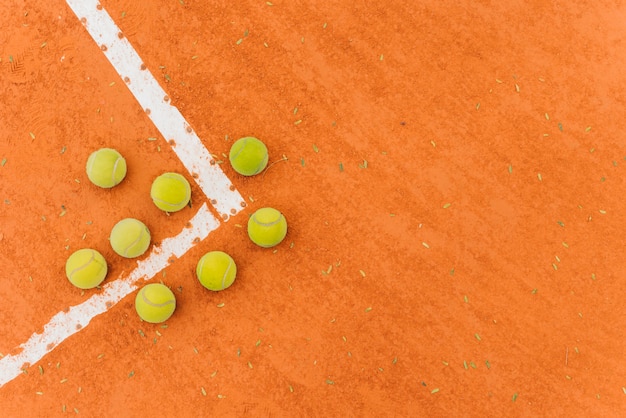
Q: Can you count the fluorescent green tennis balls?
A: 8